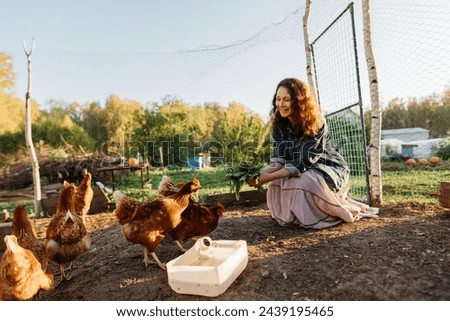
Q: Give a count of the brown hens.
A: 6